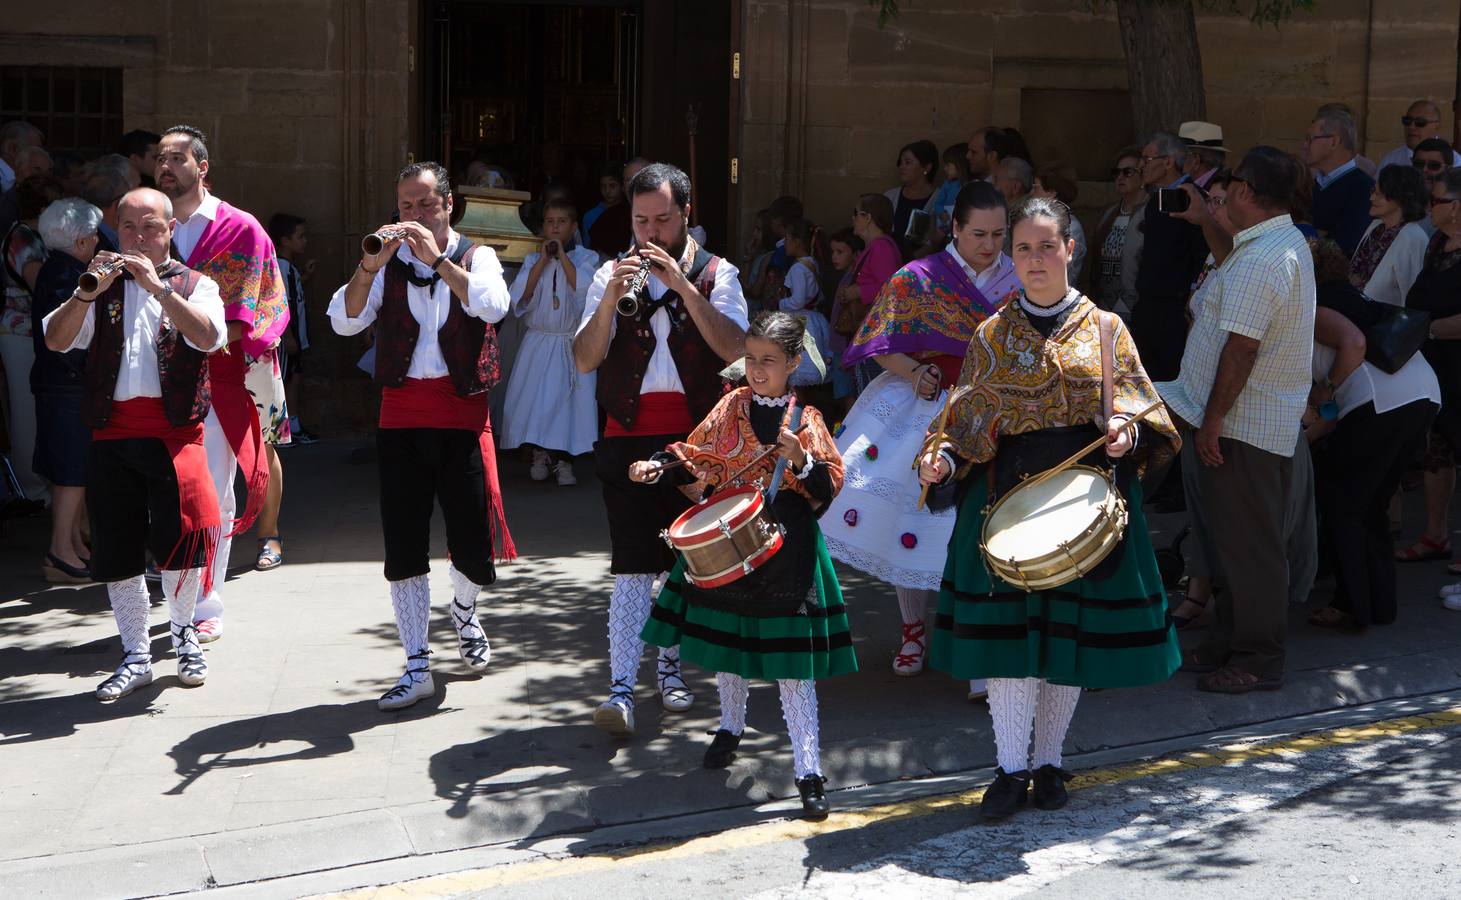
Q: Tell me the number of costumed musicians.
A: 5